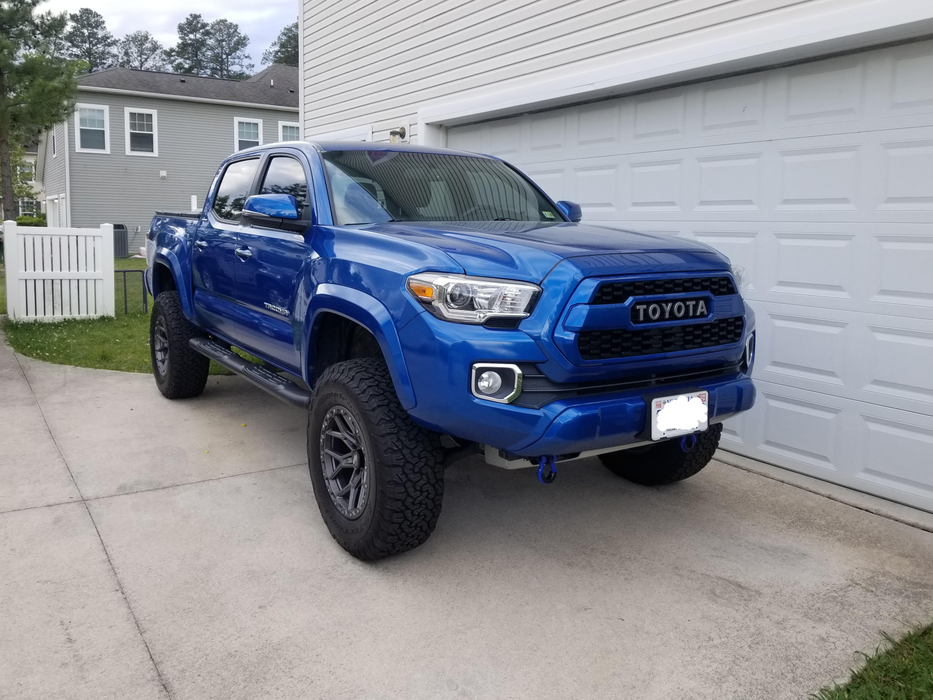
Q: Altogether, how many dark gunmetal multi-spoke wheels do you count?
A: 2